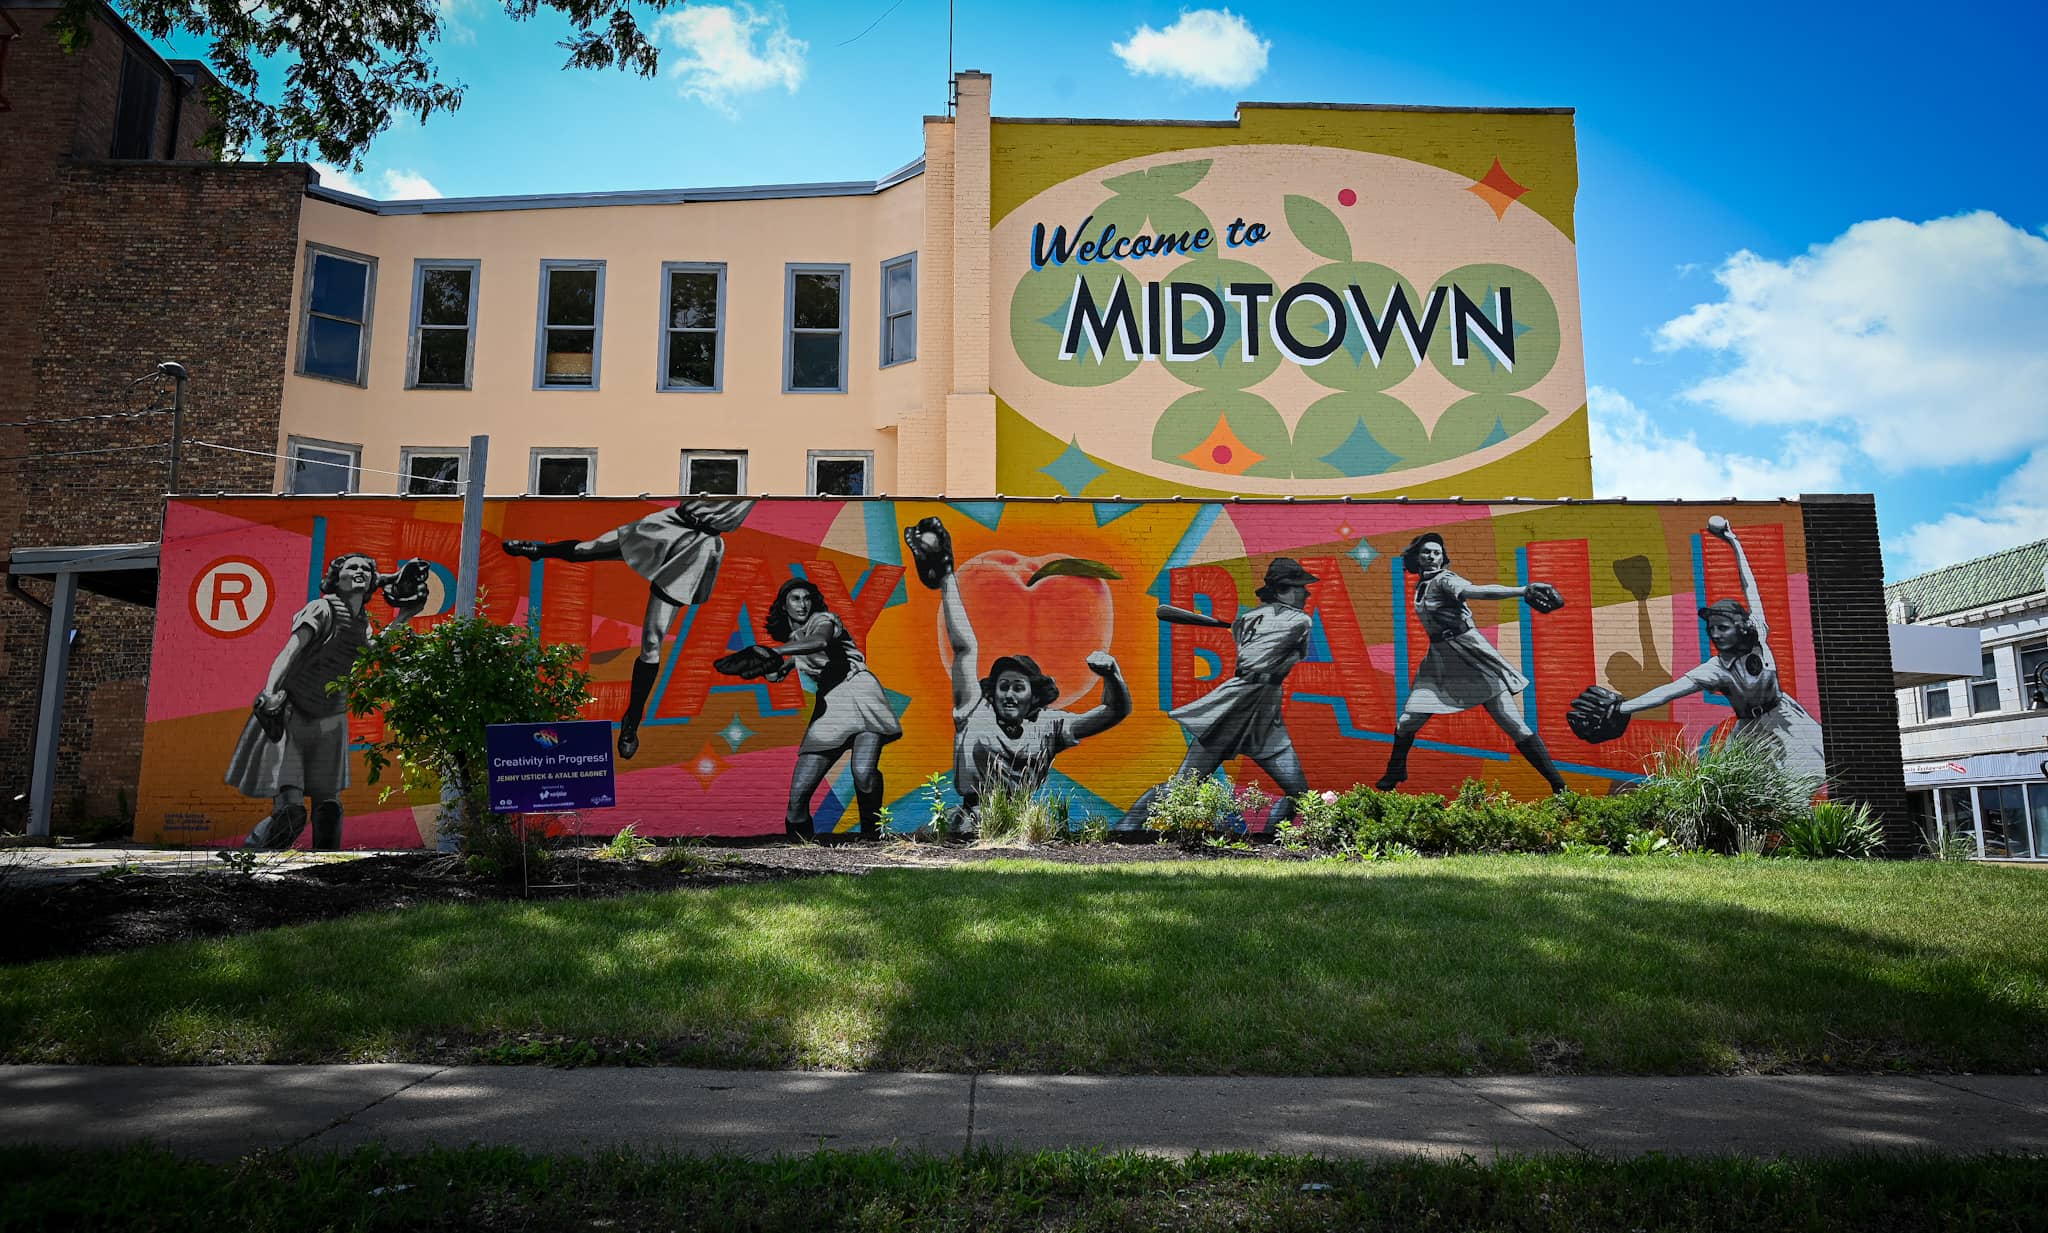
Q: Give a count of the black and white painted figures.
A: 7